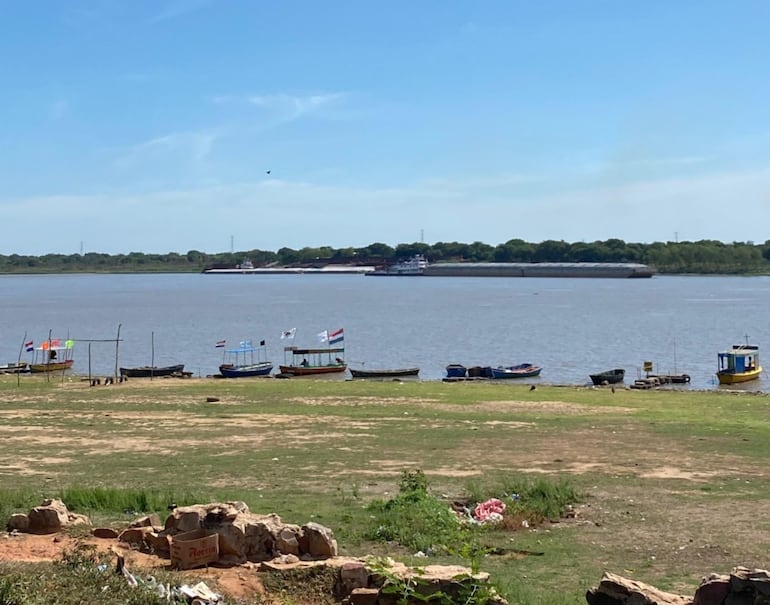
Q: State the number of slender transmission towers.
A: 4